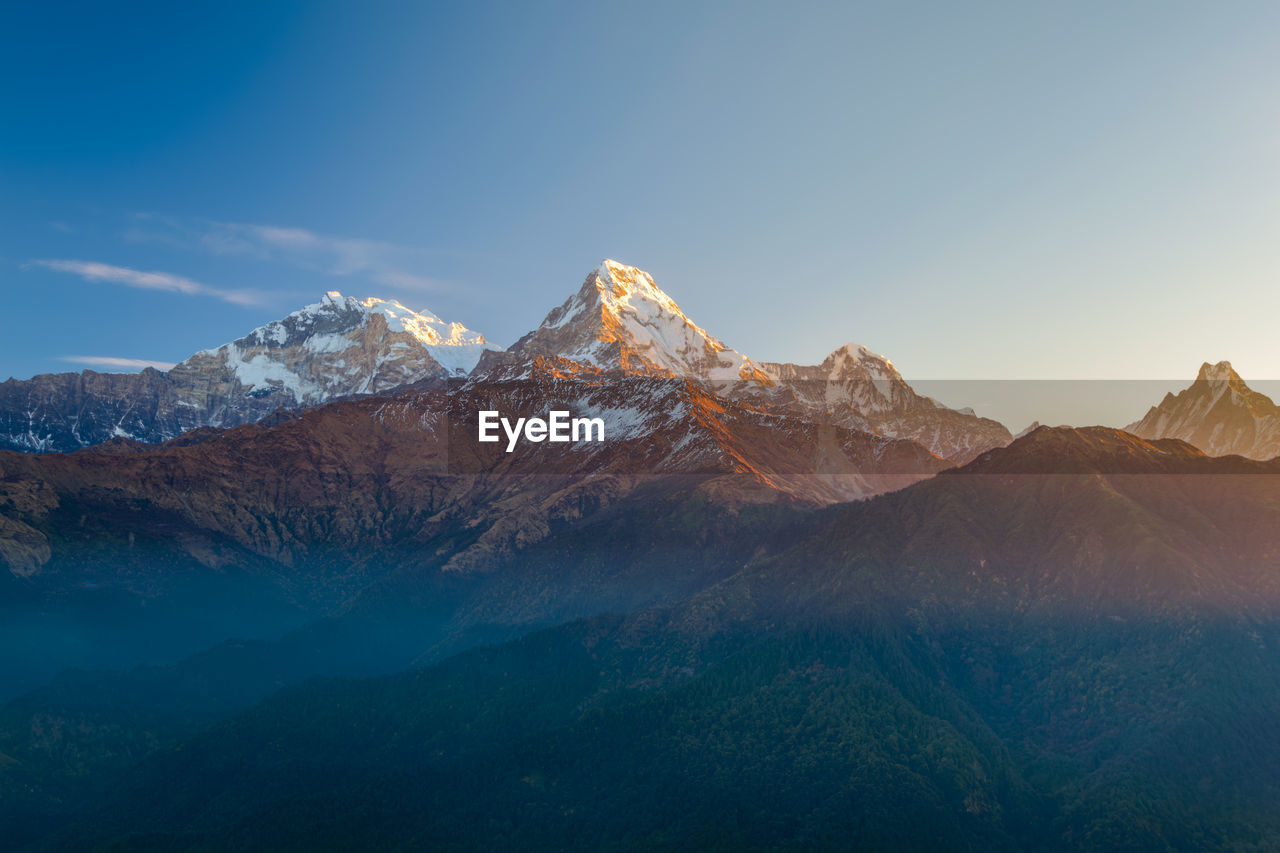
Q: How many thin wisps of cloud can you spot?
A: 3